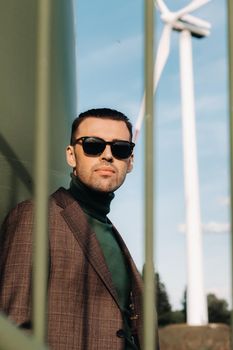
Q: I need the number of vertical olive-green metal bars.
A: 3